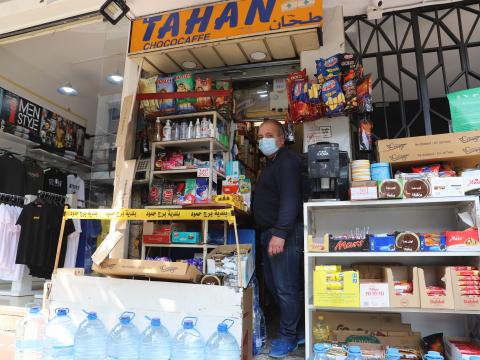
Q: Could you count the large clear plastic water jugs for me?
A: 7